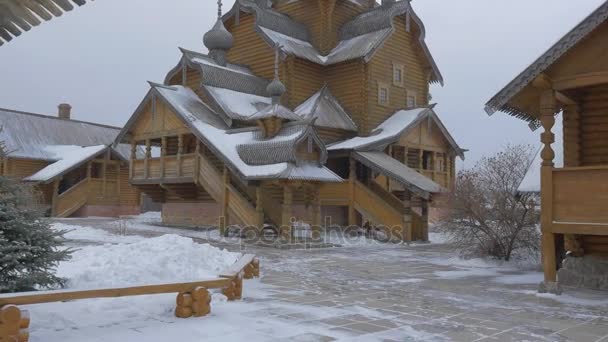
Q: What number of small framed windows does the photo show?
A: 3